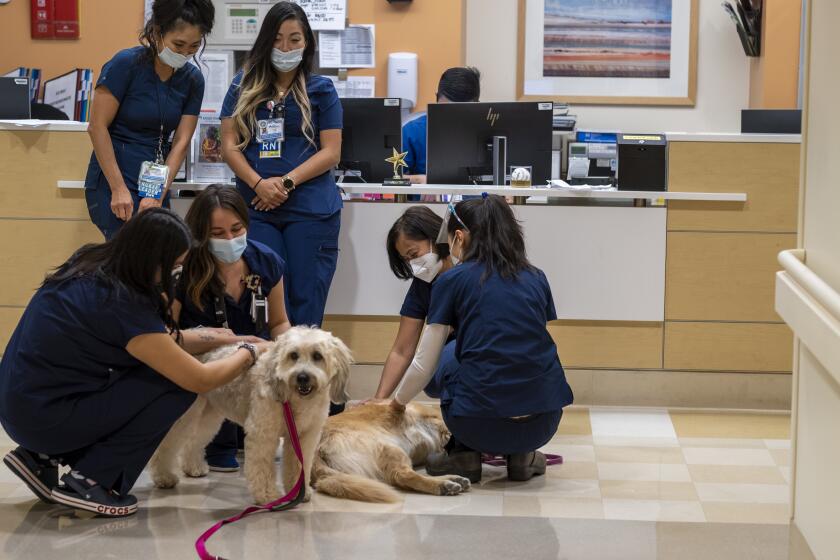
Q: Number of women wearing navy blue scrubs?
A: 6